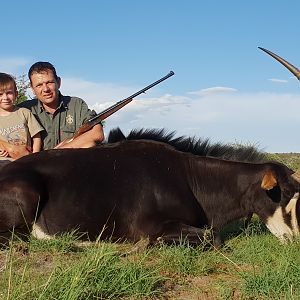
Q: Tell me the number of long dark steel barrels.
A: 1